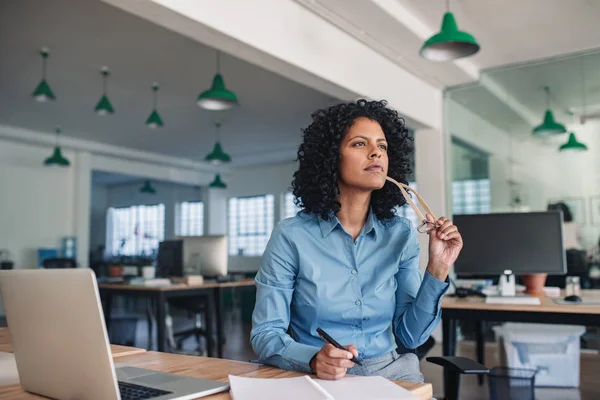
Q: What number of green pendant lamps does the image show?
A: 11